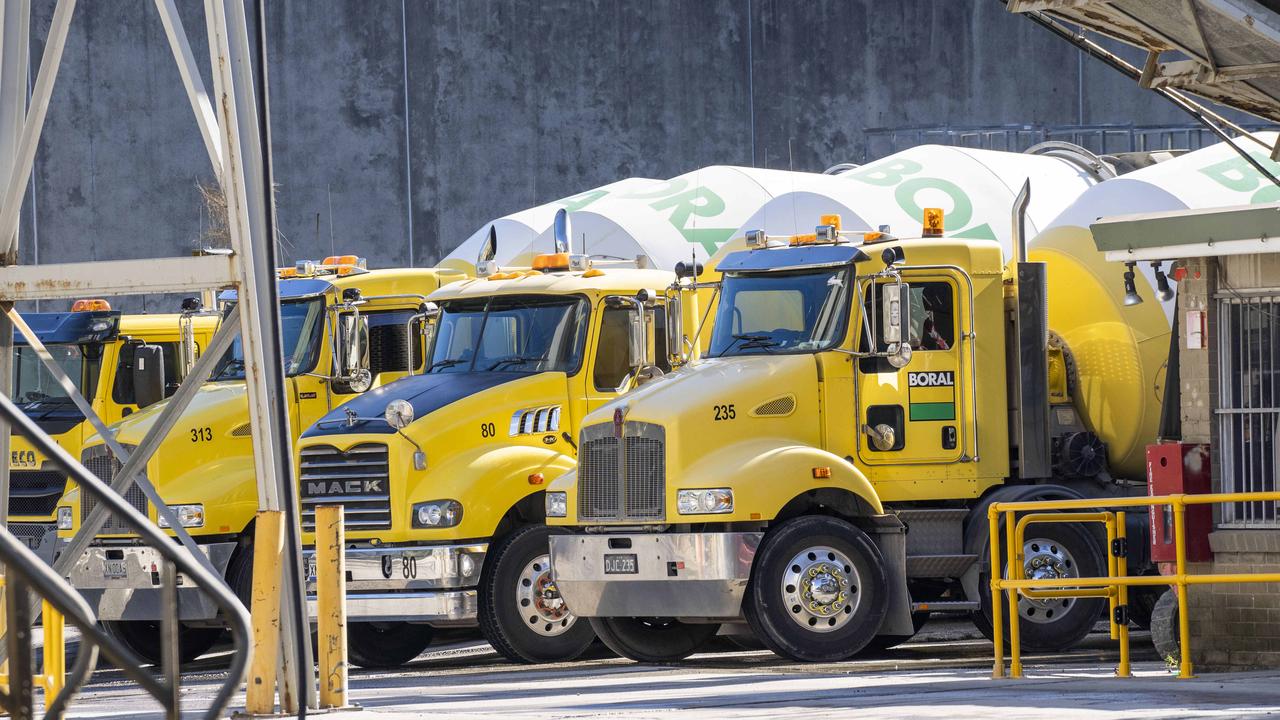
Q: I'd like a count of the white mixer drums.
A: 4